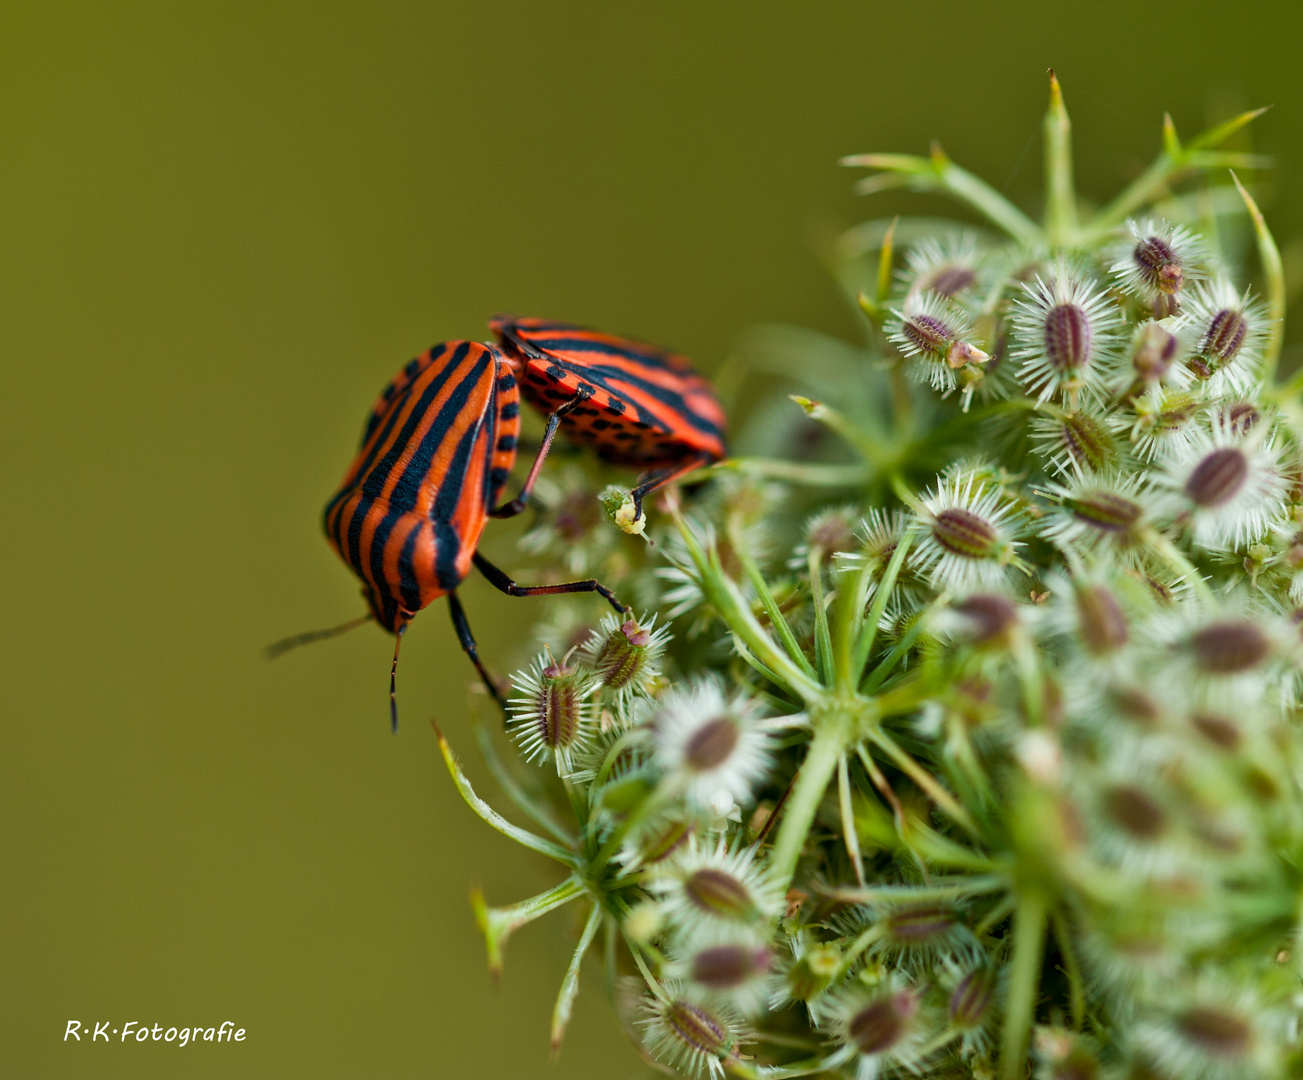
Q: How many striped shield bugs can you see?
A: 2